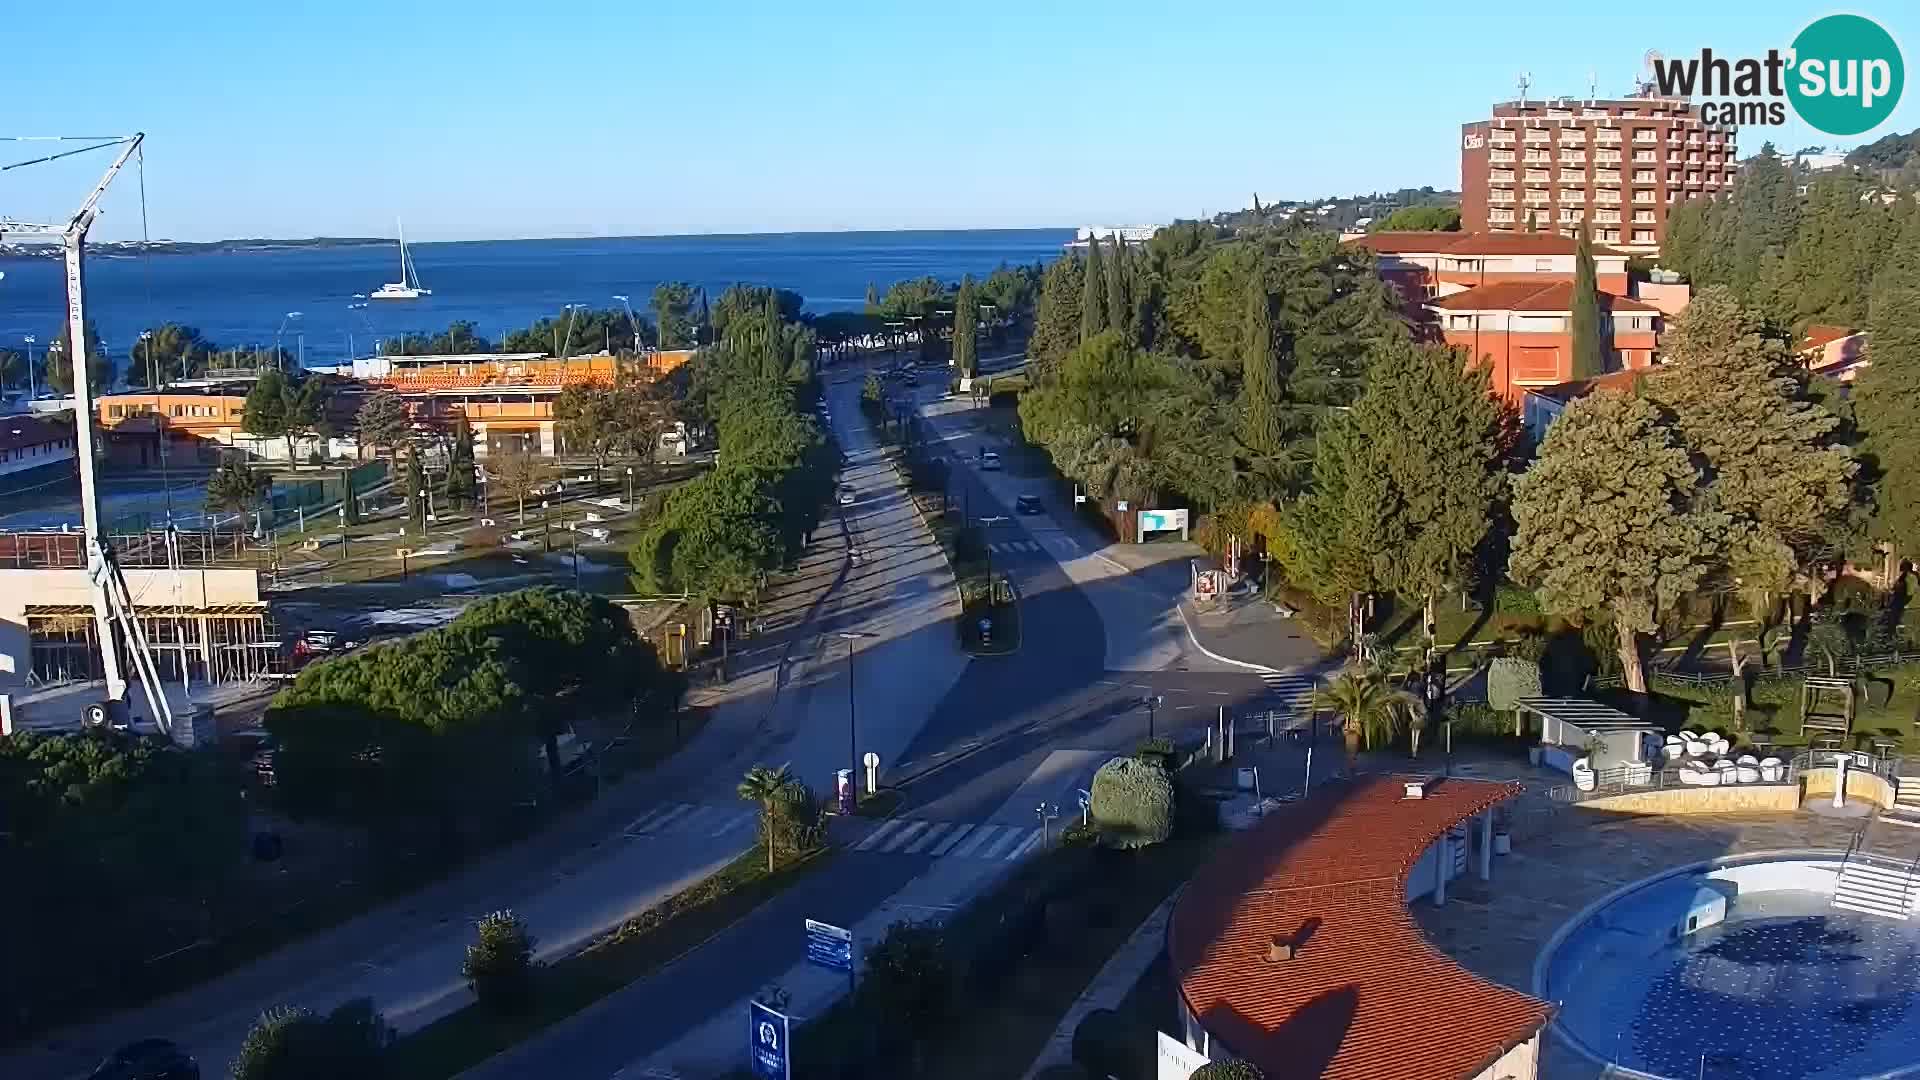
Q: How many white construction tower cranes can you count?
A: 1